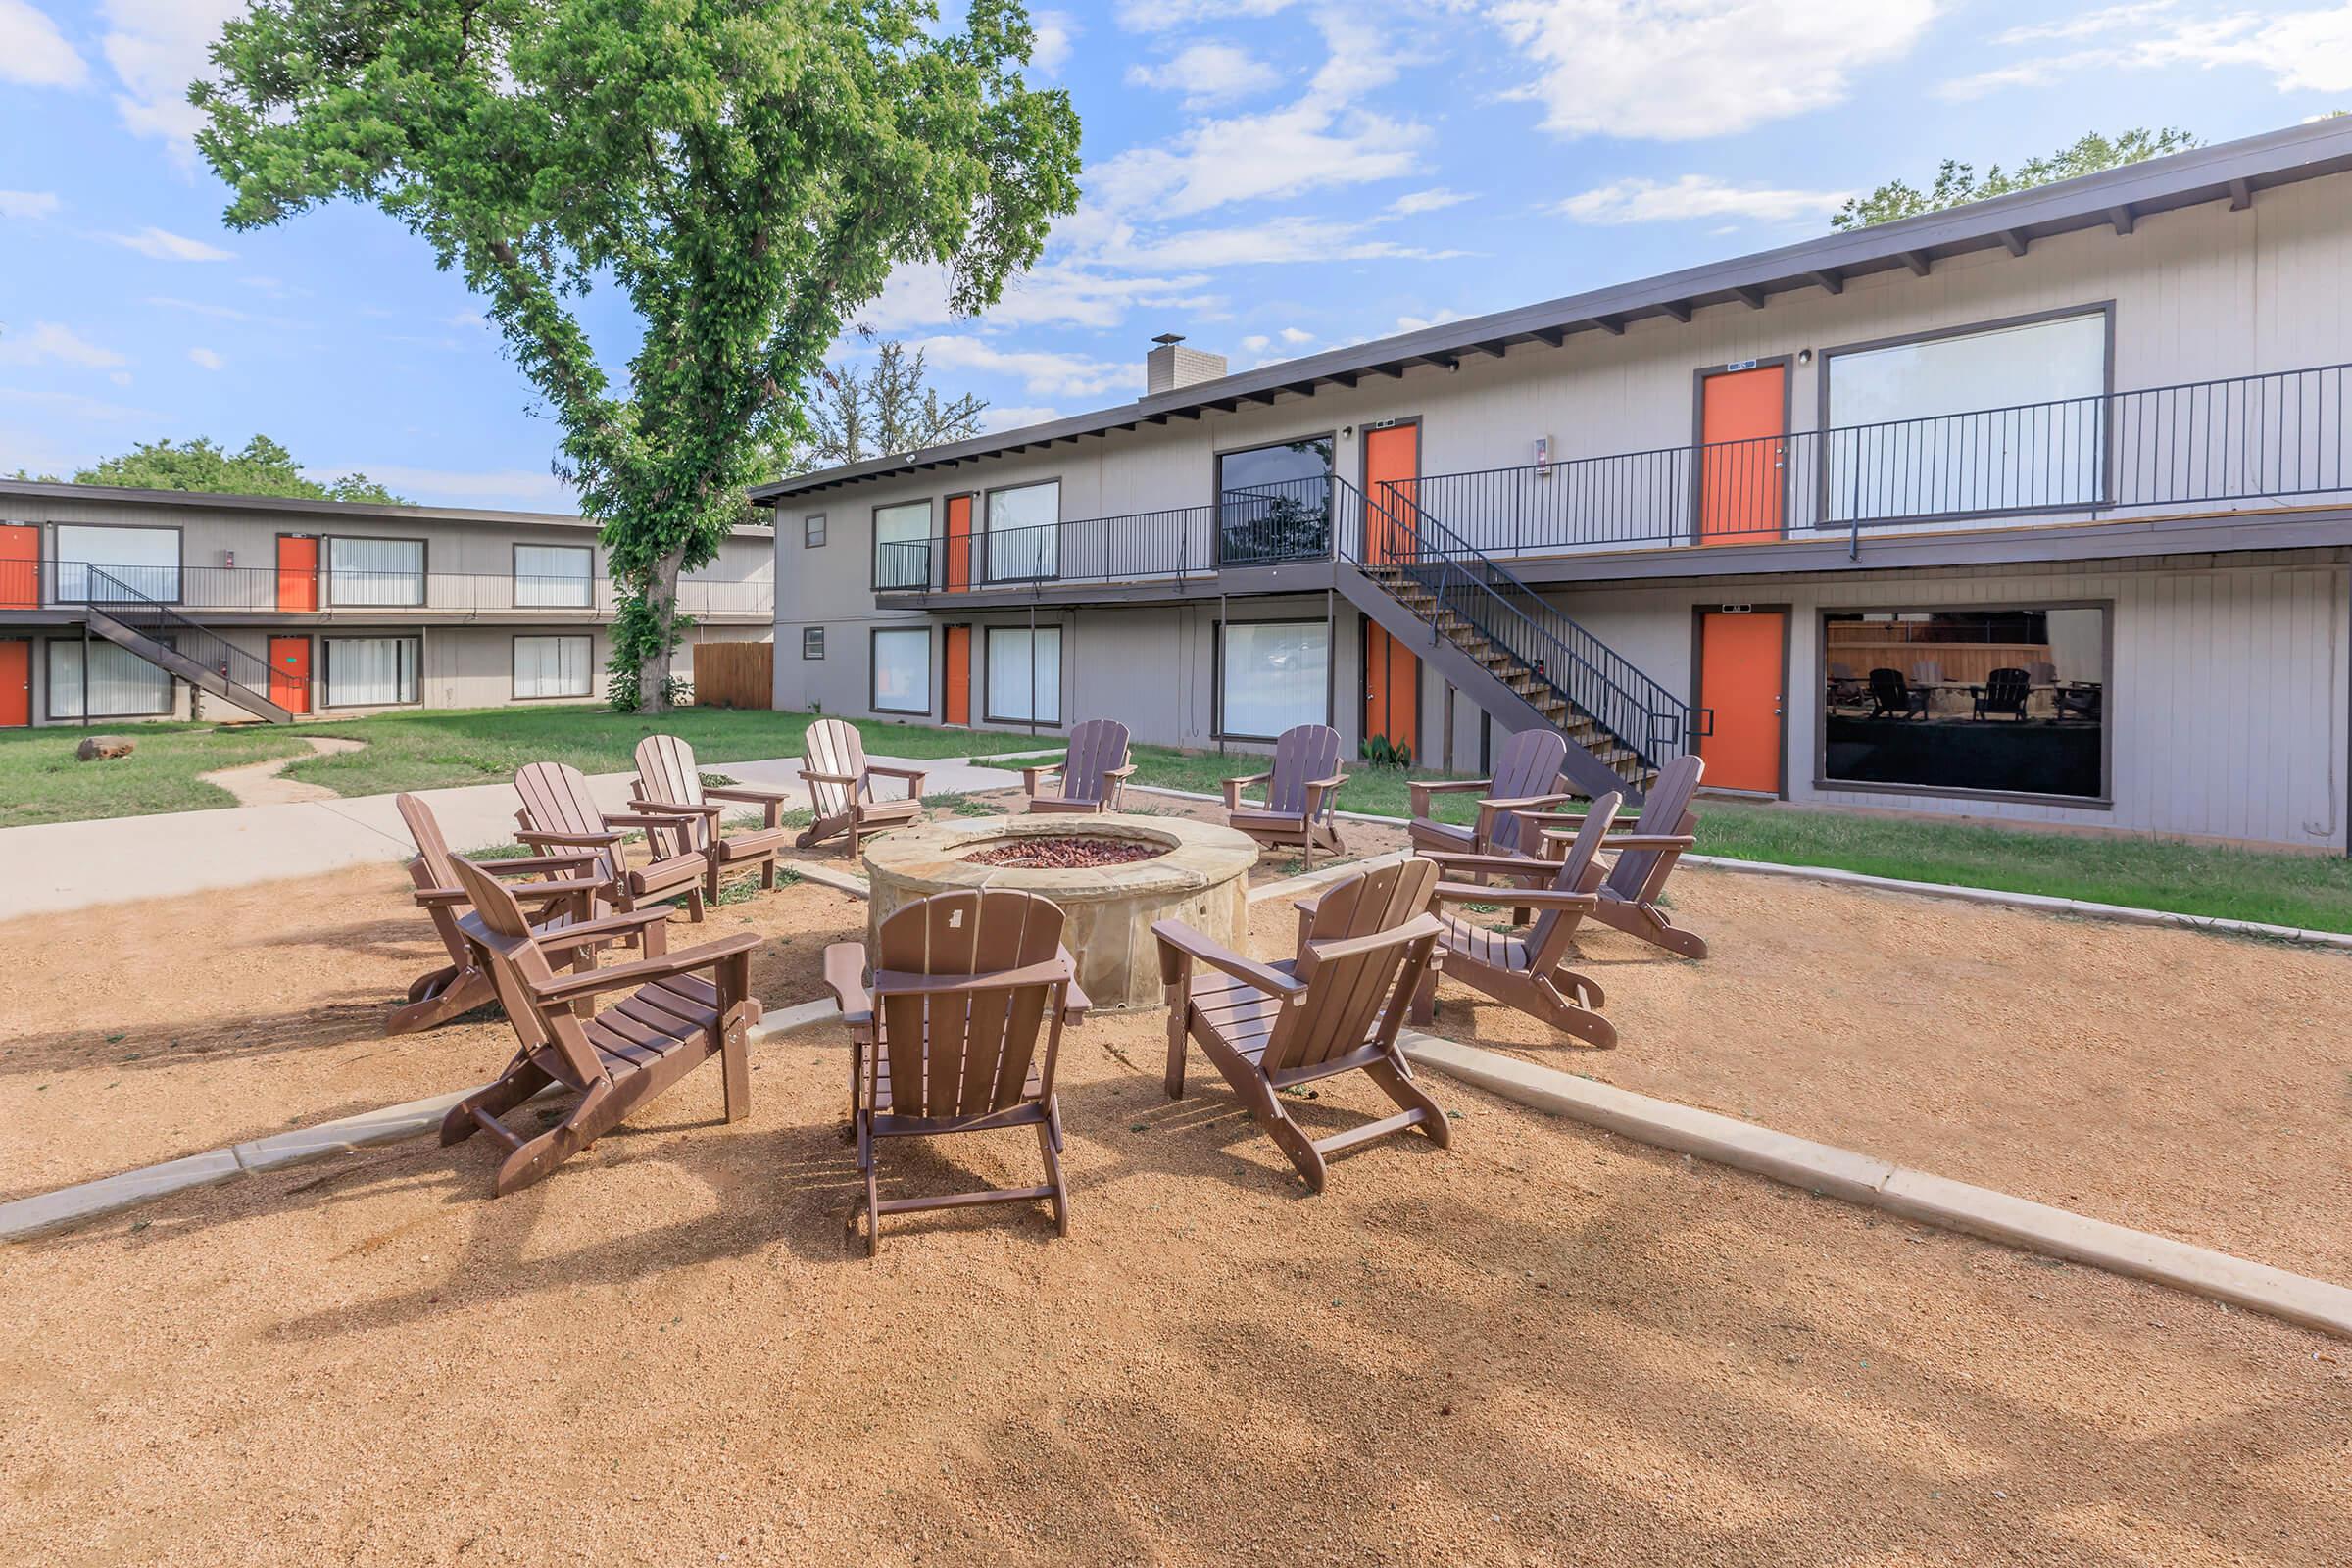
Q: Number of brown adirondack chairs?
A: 12